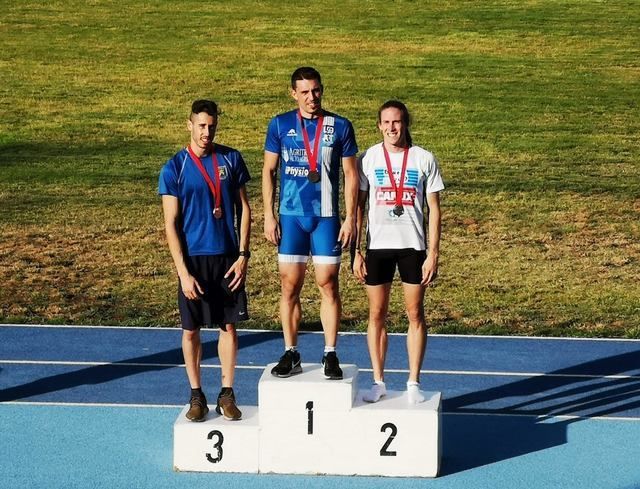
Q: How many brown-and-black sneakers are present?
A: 2